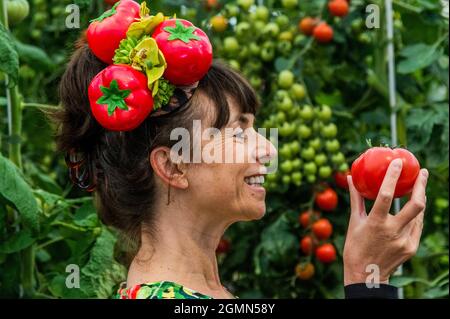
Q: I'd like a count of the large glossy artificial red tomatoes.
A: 3